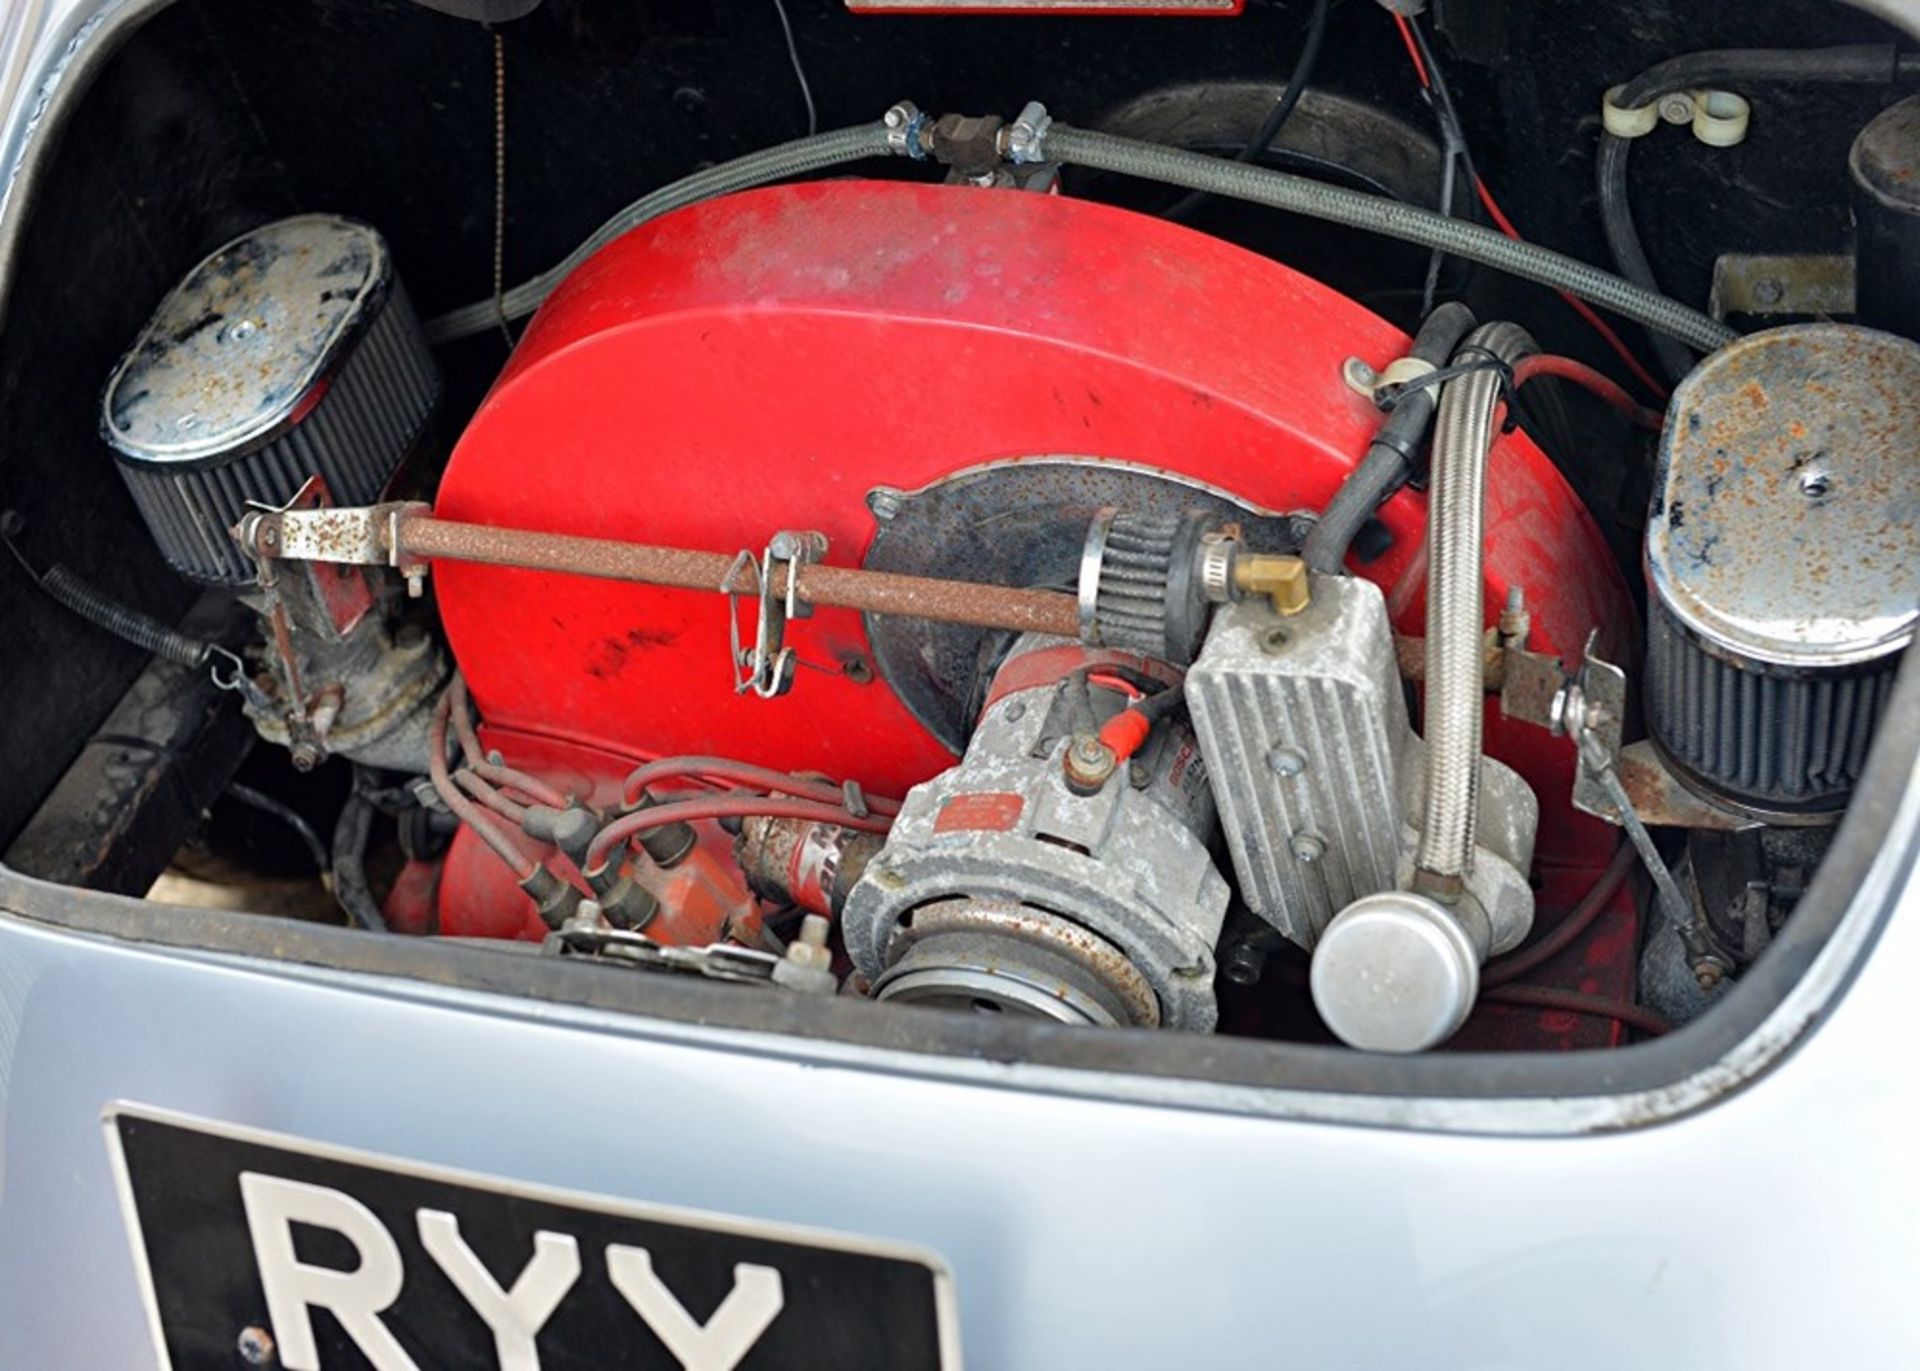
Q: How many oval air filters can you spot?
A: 2